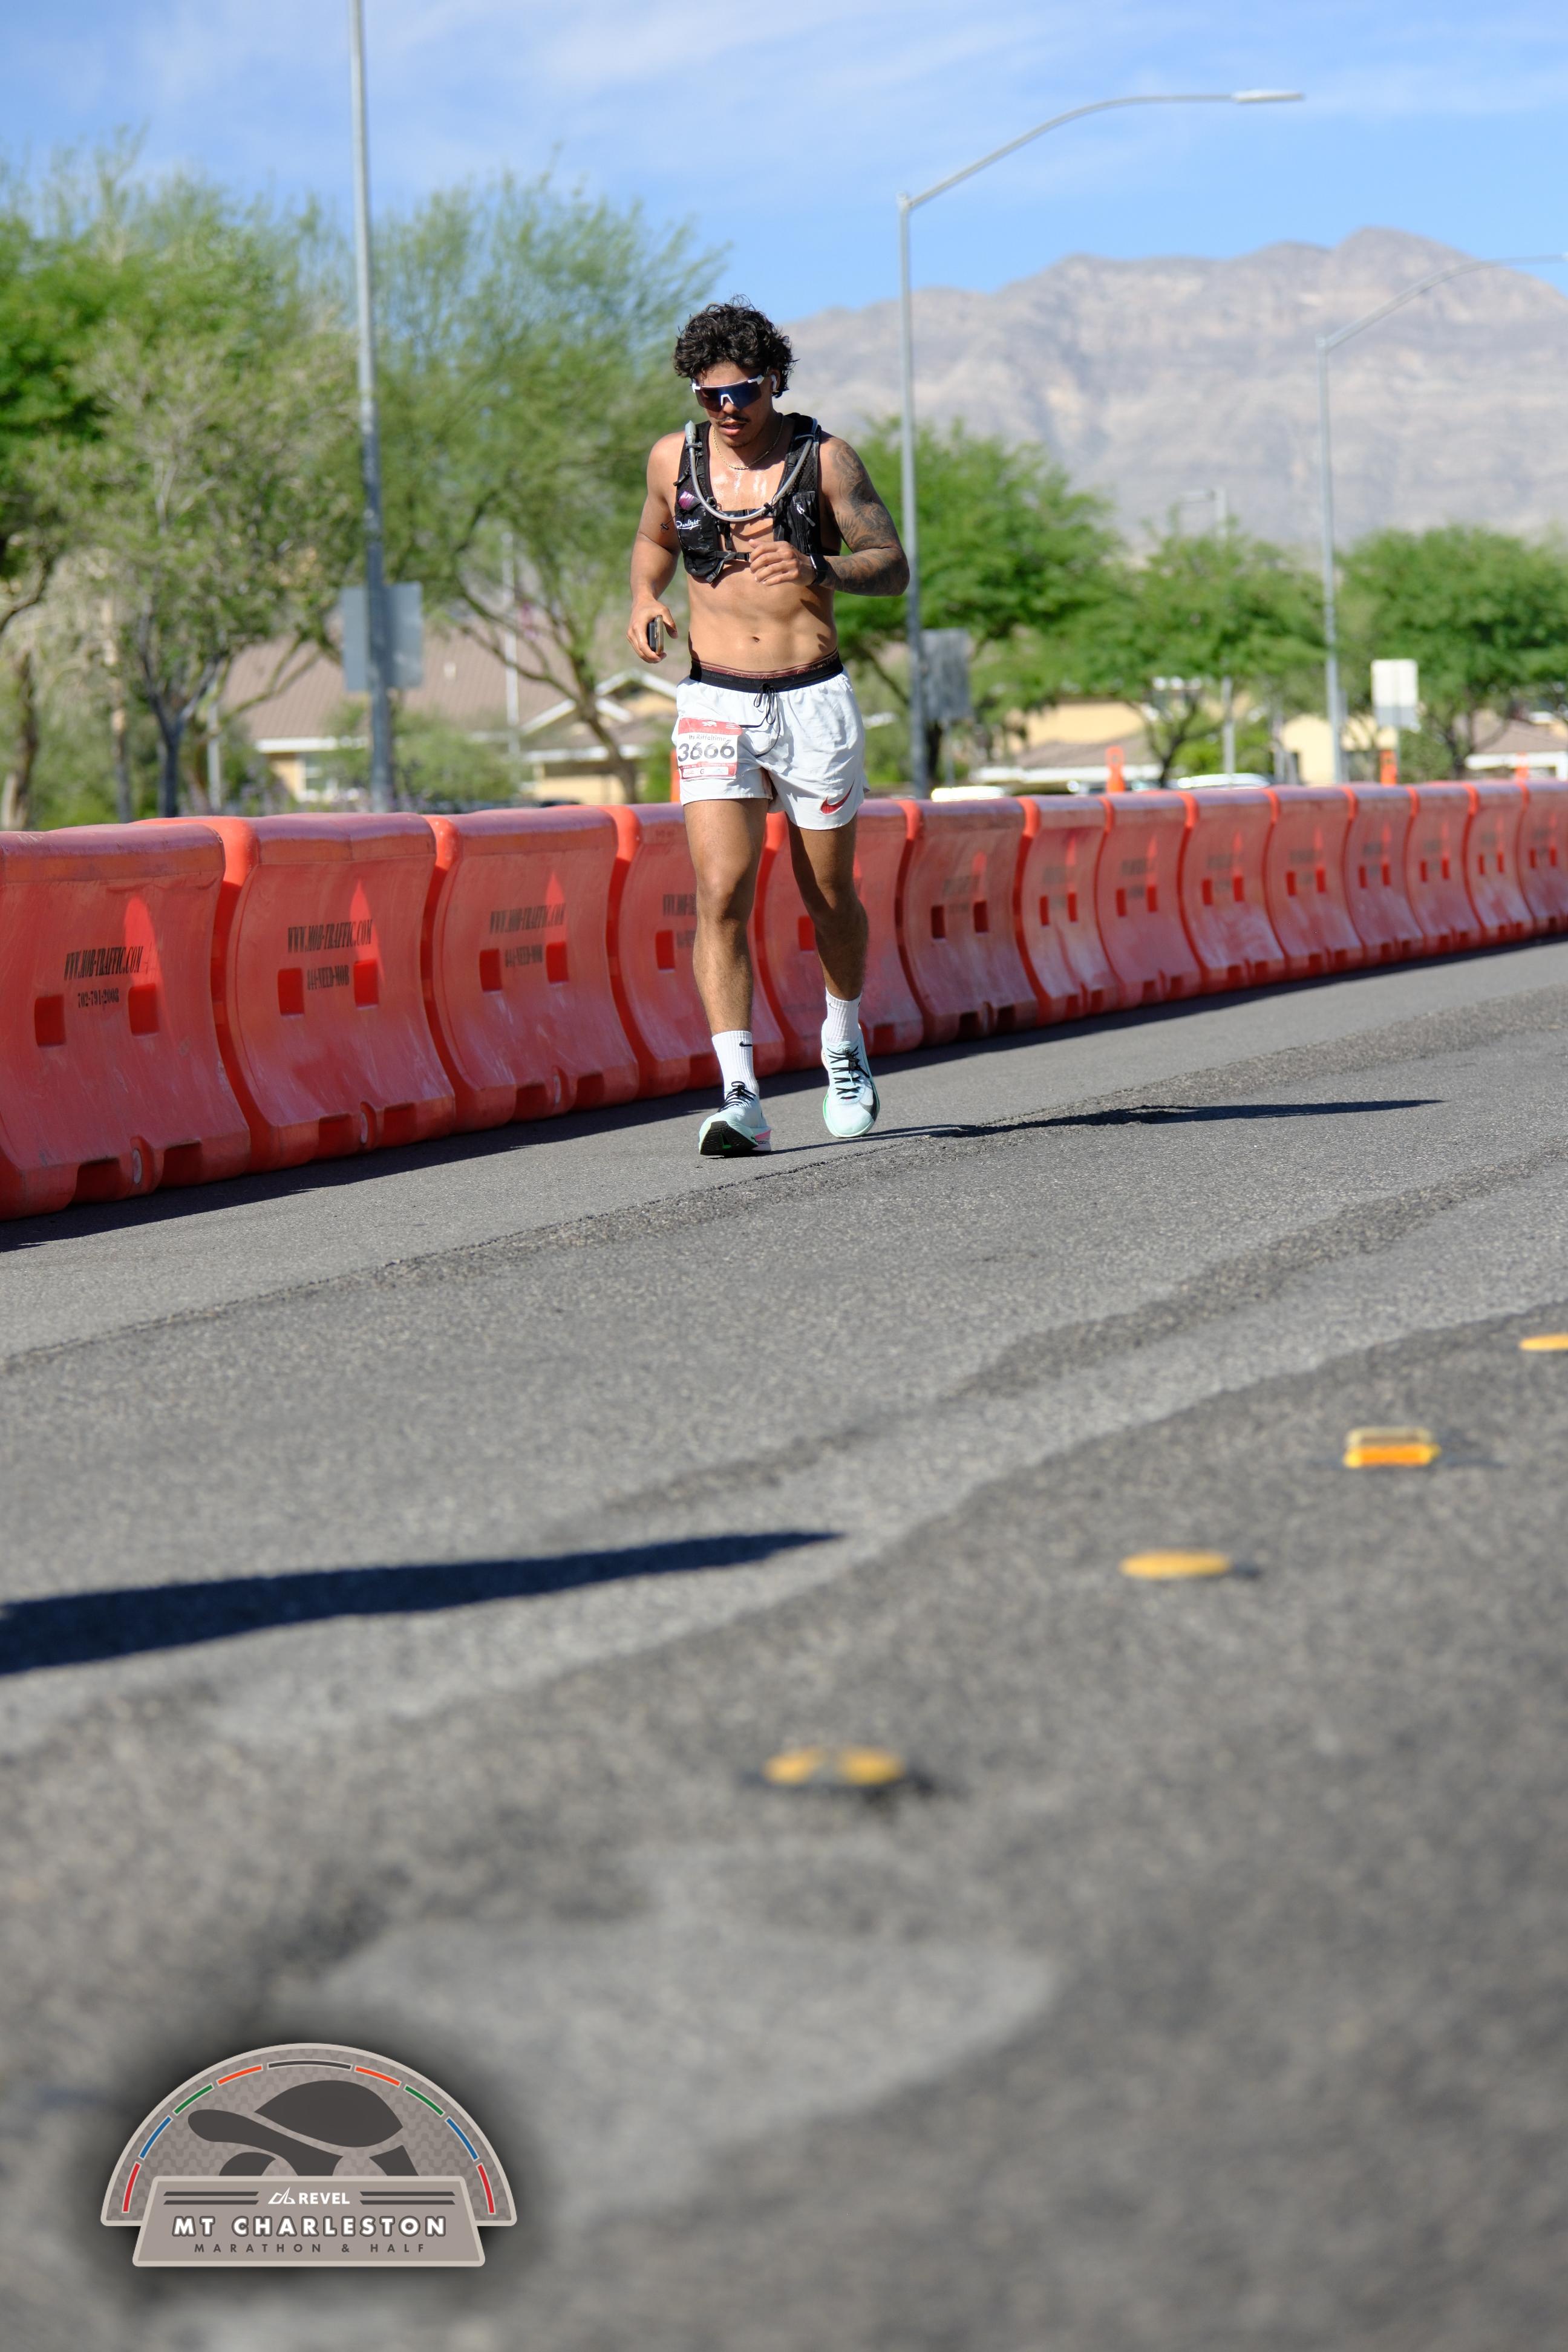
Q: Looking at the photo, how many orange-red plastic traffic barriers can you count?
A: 14